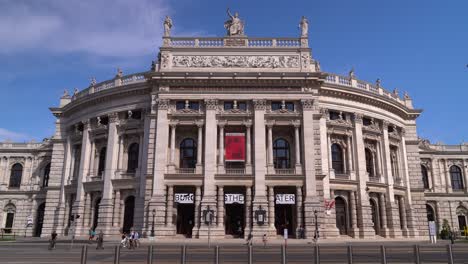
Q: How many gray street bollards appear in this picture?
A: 12